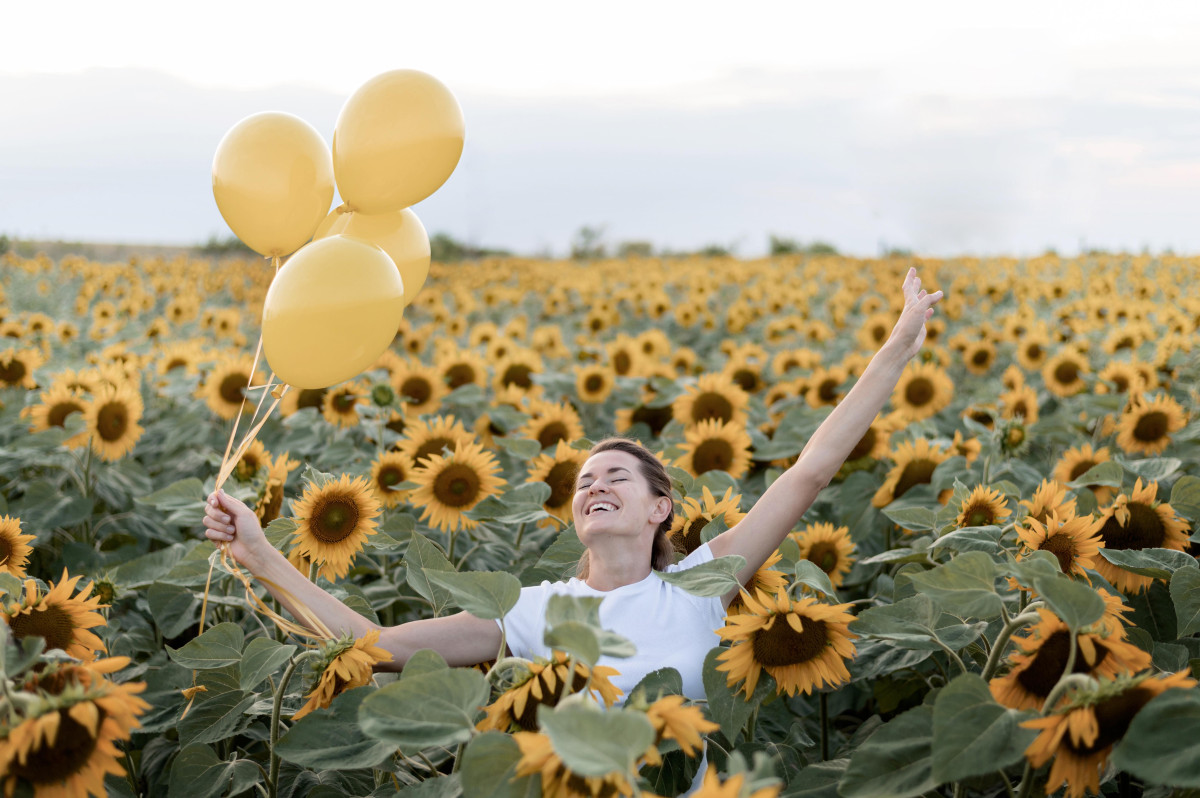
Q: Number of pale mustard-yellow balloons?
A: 4